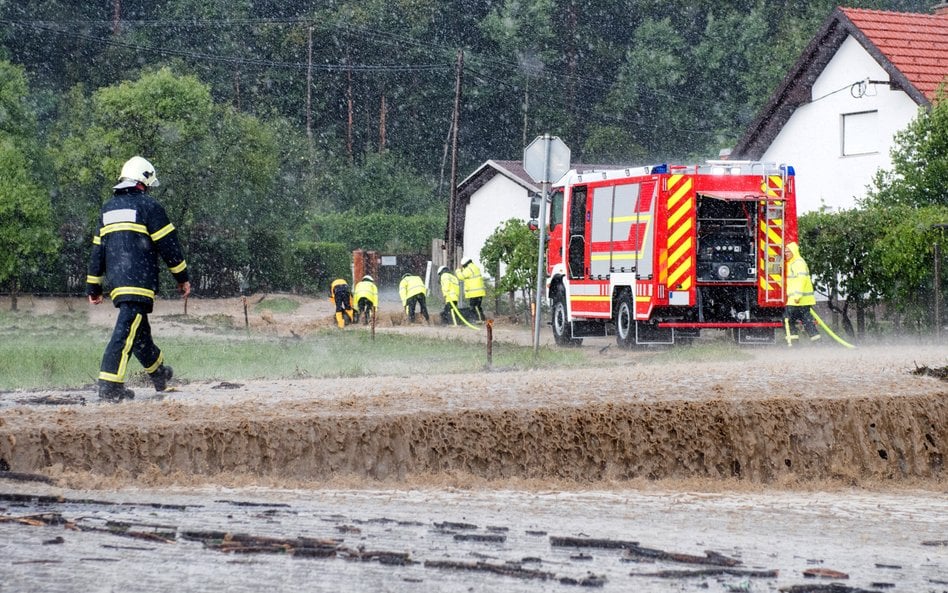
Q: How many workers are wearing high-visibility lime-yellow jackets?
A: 5